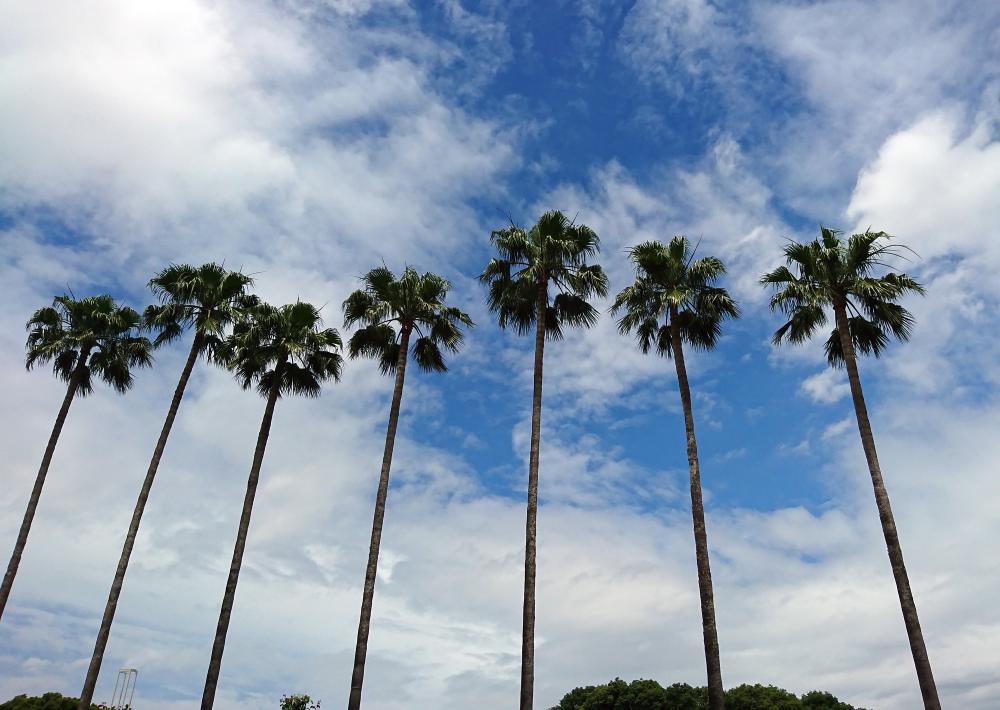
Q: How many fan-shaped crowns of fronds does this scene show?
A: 7